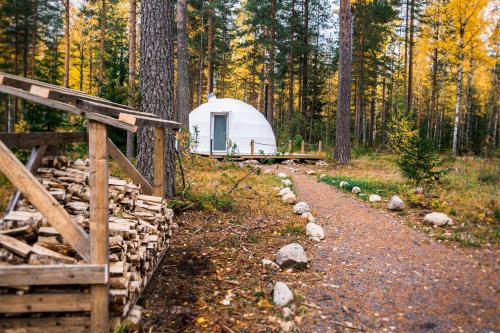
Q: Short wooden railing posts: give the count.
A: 4